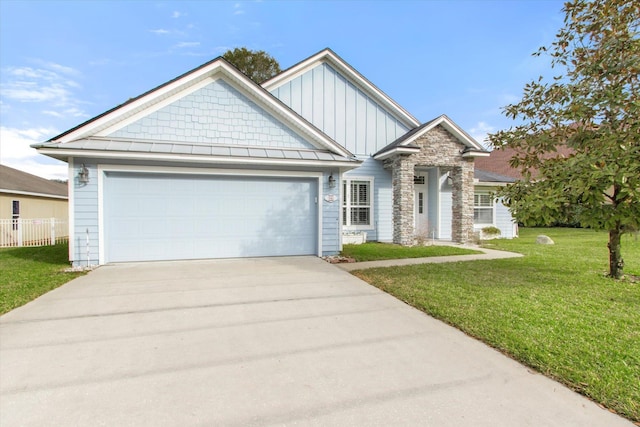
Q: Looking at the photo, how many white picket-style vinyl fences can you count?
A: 1